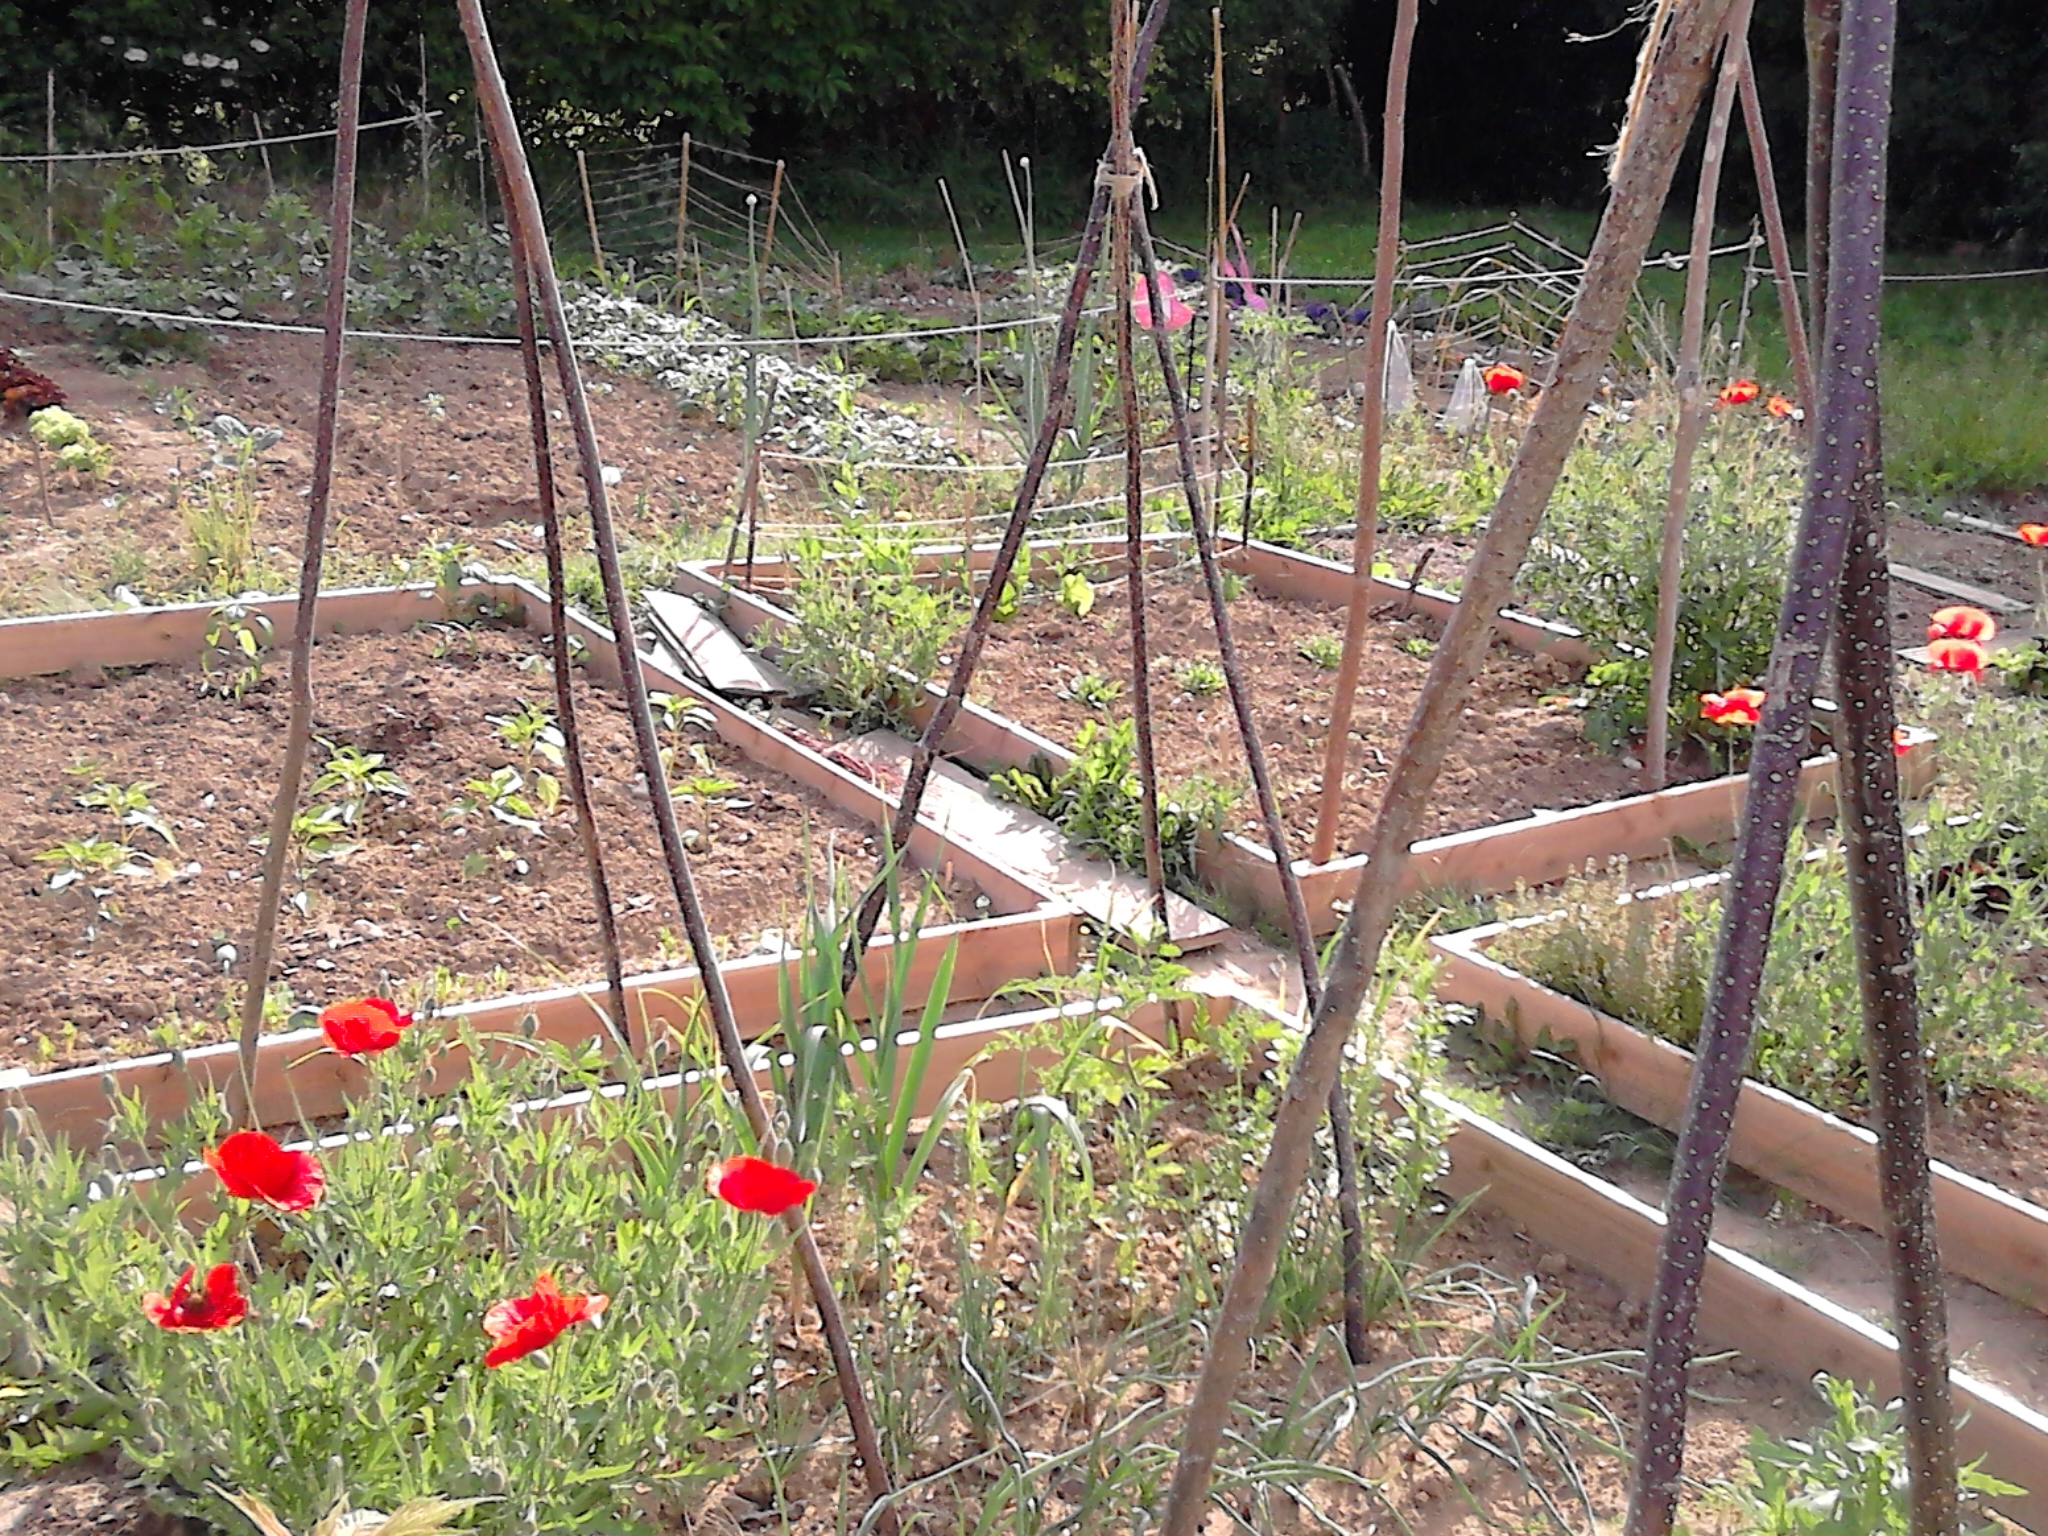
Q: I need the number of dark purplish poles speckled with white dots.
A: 2